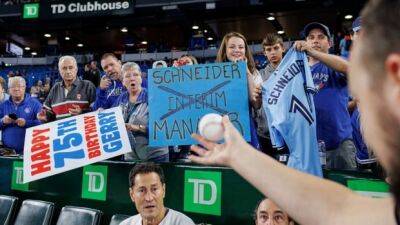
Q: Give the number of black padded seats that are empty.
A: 3